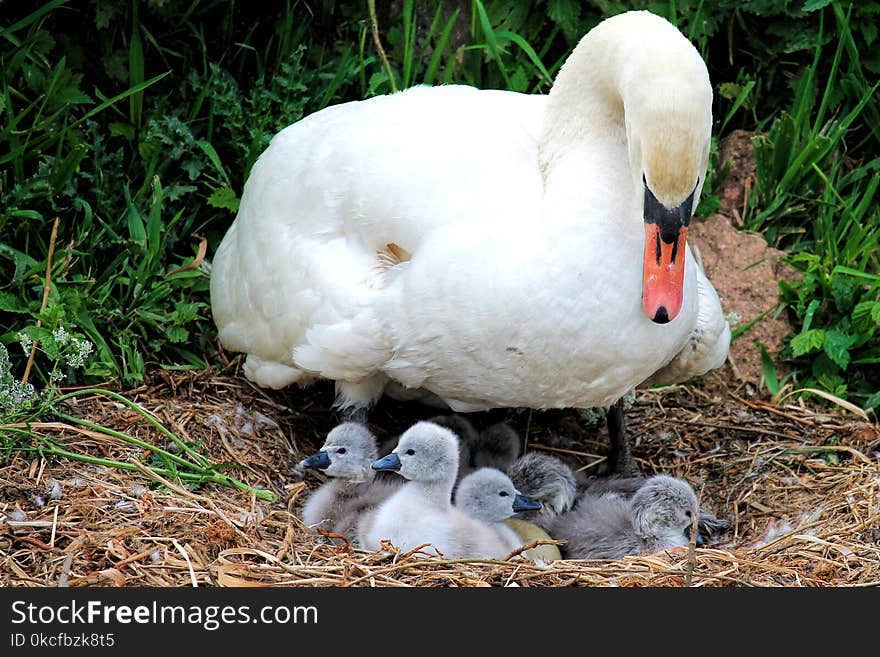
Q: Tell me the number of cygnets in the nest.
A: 7